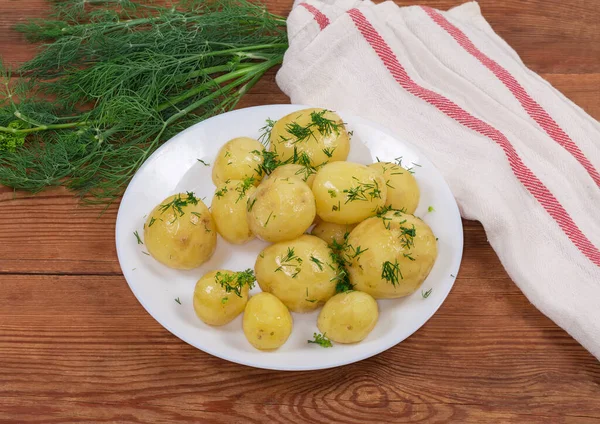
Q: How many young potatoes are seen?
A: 14